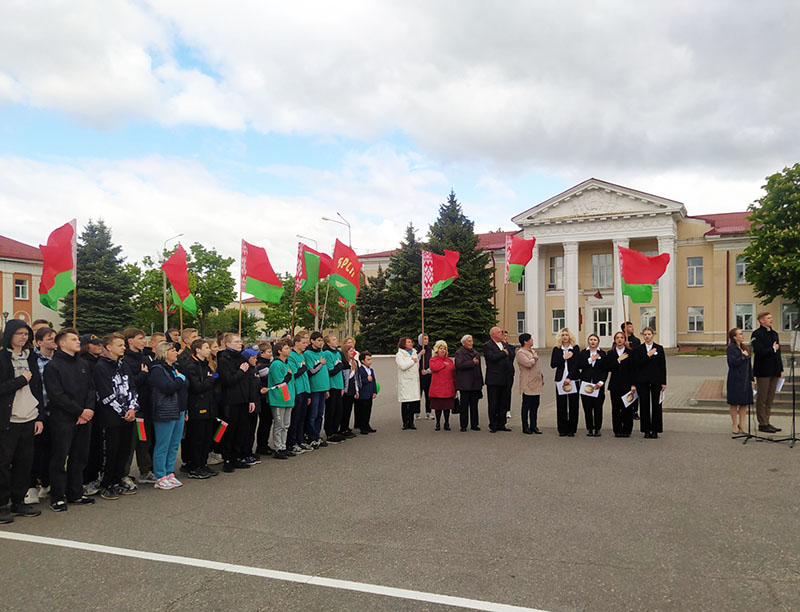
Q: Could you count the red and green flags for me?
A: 11